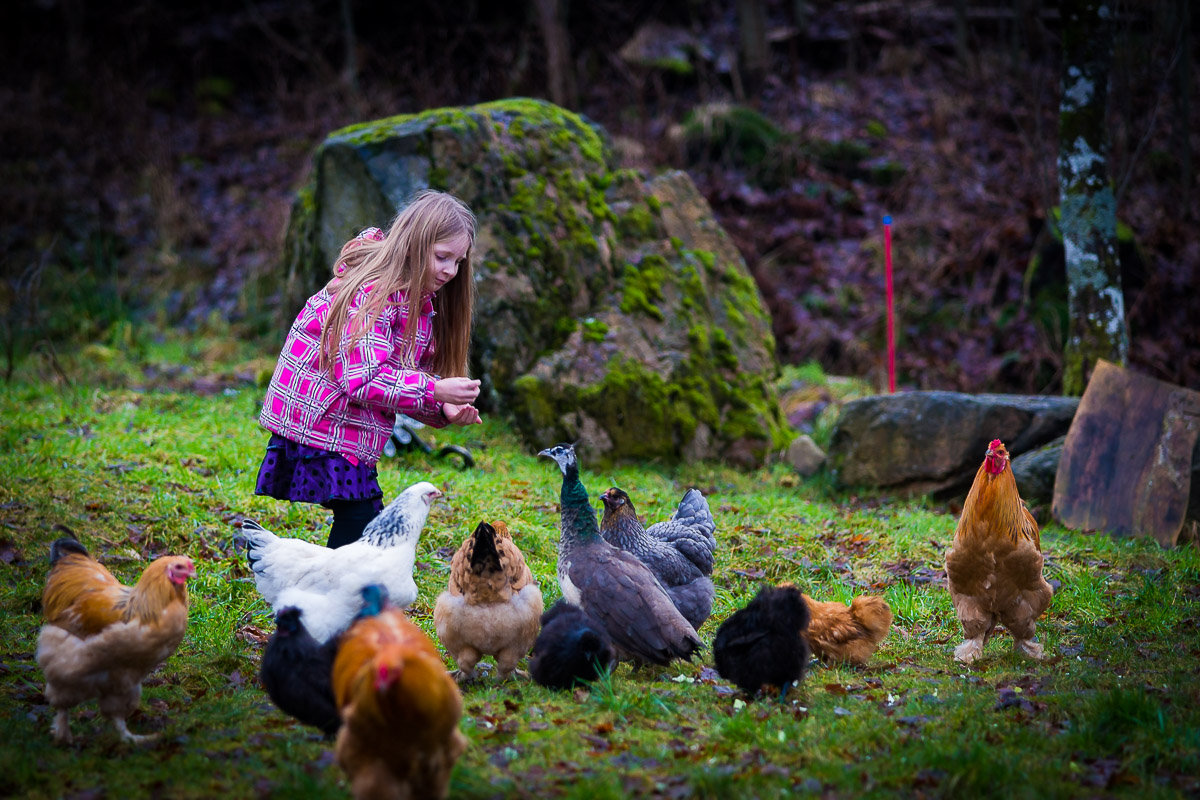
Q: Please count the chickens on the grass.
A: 10